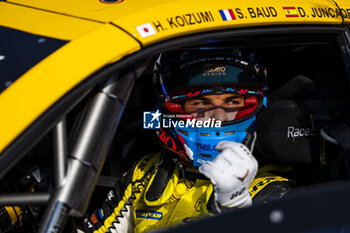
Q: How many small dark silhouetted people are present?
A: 0